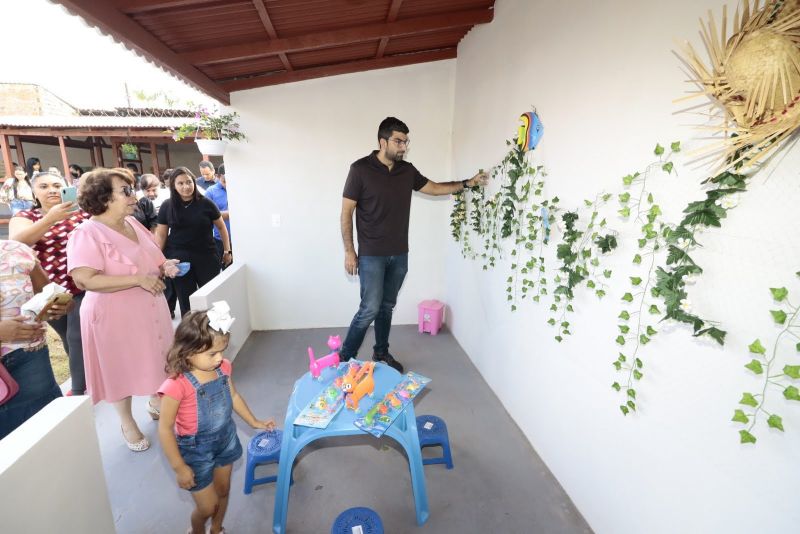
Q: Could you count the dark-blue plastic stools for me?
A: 3